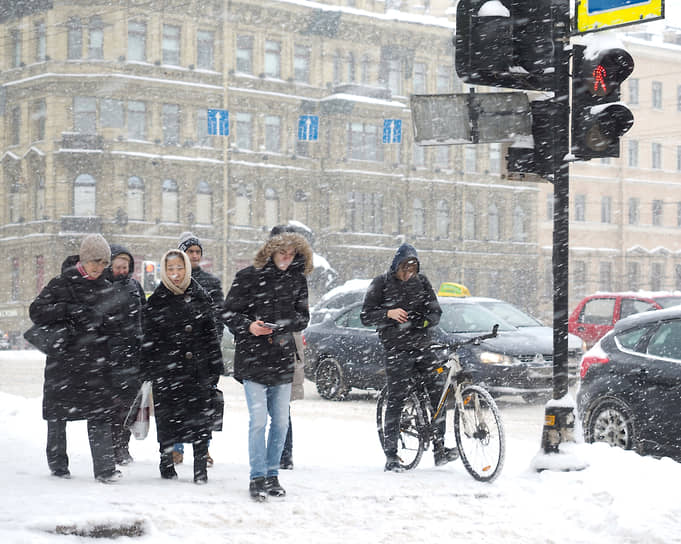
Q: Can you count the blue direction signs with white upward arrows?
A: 3